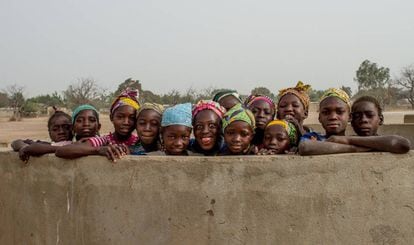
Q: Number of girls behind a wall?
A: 13